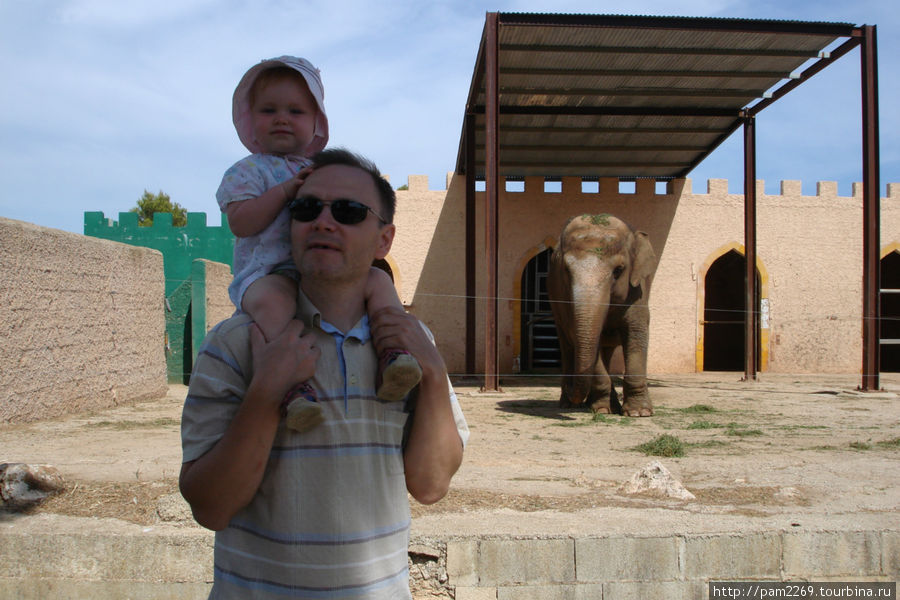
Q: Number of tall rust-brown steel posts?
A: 4